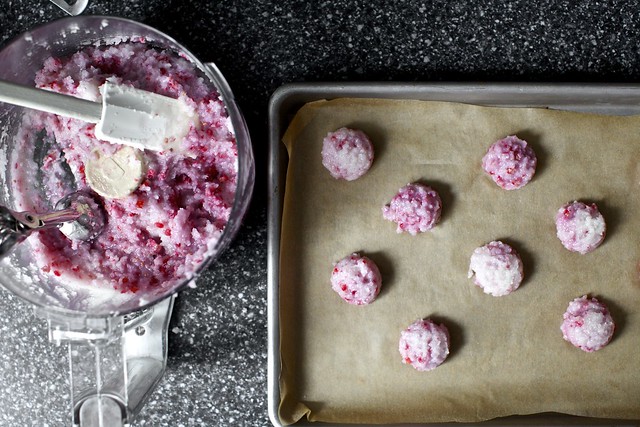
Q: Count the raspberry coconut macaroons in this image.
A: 8